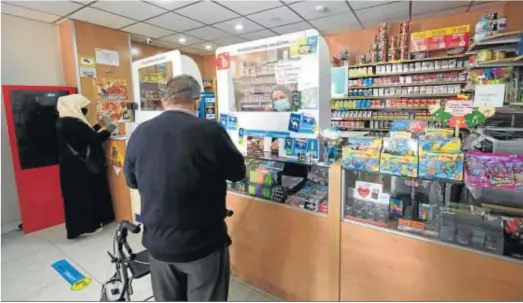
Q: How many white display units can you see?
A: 2